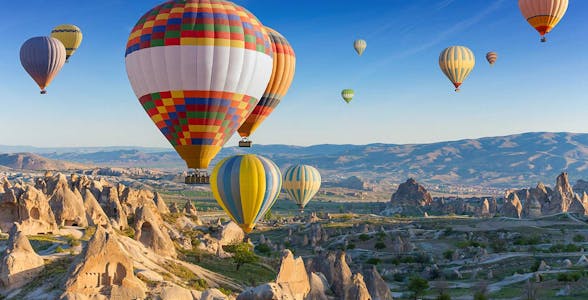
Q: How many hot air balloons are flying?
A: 11